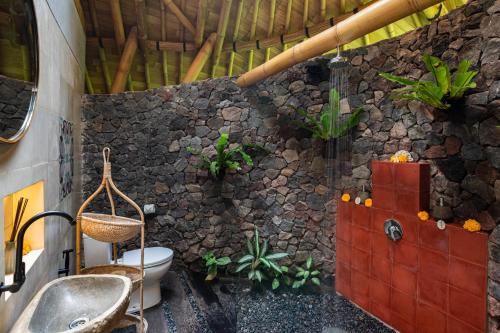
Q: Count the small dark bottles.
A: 2